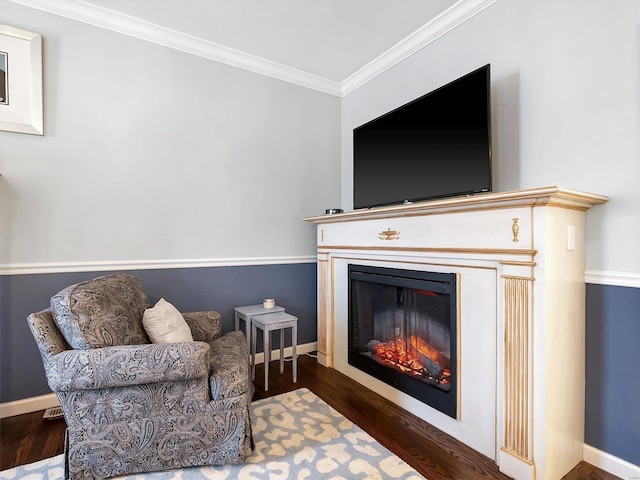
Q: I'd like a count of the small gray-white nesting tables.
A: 2